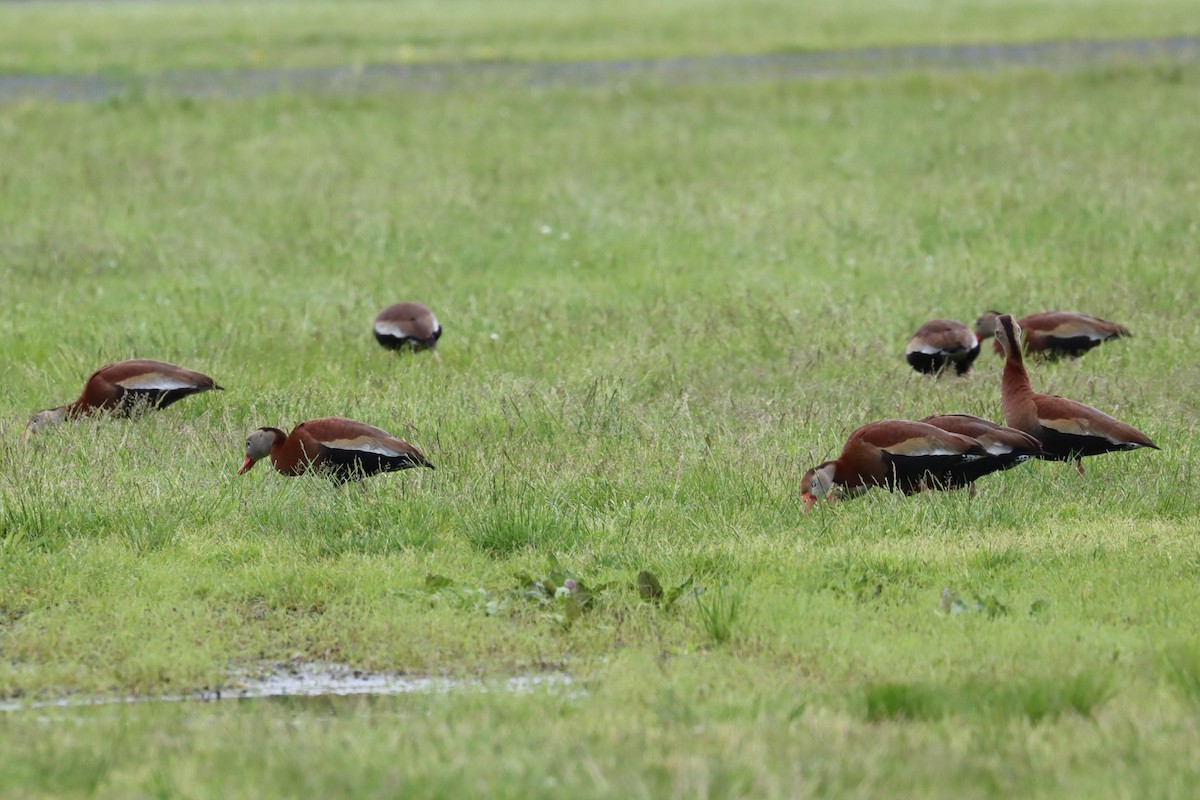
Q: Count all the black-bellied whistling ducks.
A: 8